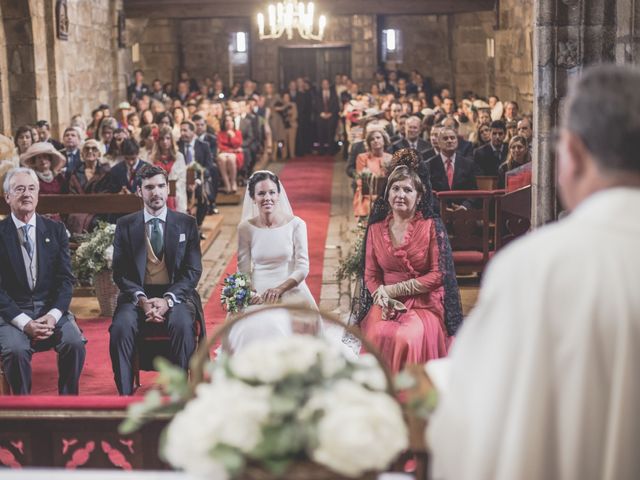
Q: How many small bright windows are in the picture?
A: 2